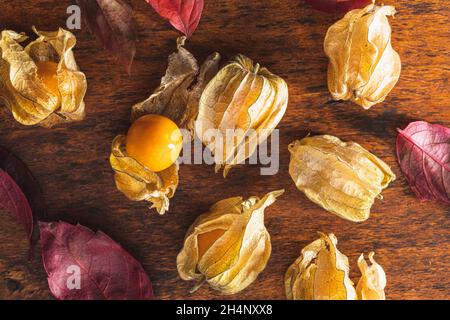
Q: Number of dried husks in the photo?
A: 7